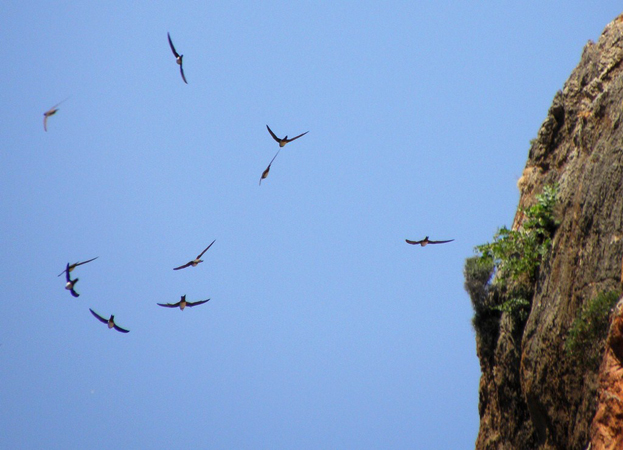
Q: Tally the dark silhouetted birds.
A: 10